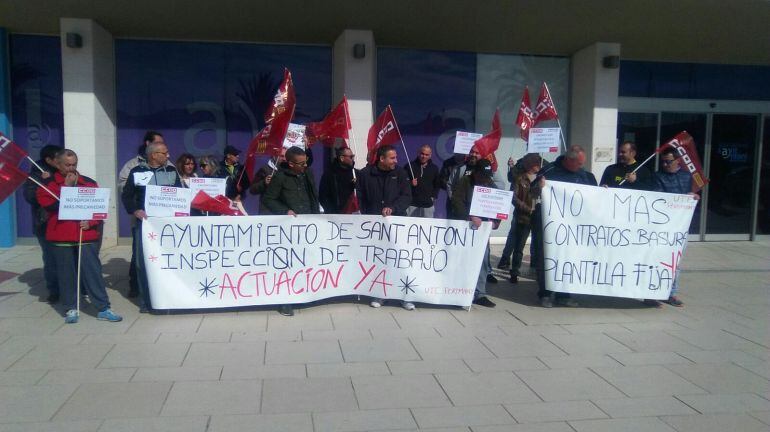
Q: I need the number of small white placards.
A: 7